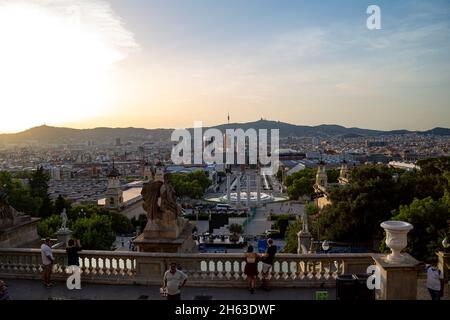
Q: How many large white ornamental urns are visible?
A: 1